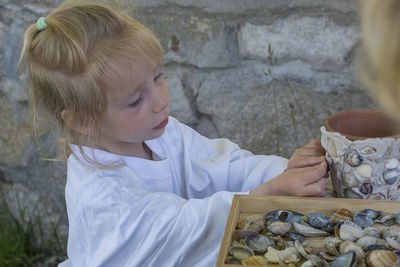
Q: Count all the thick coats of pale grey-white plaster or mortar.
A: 1